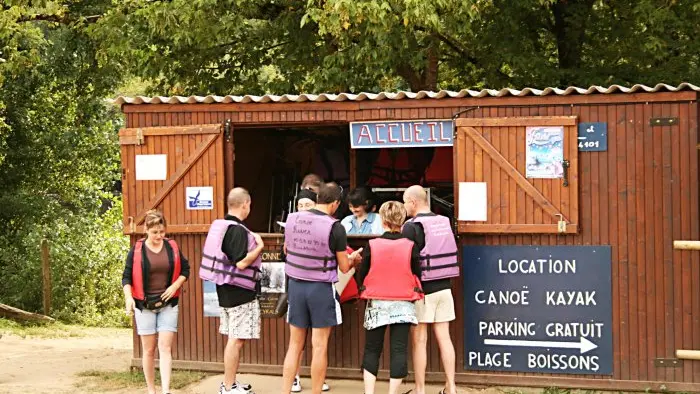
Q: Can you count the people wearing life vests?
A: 5